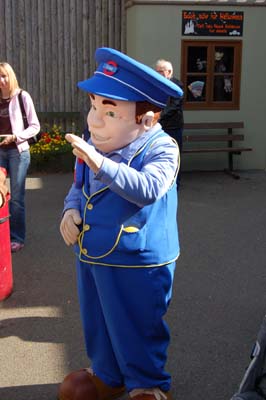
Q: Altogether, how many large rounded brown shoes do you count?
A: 2